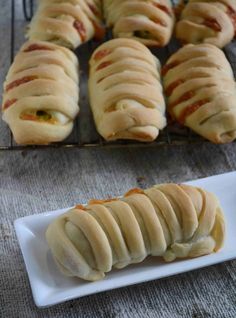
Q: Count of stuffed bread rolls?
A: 7